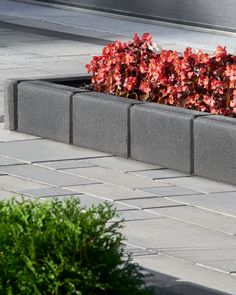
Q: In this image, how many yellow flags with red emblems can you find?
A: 0